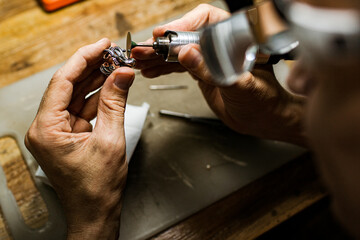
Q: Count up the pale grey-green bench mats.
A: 1